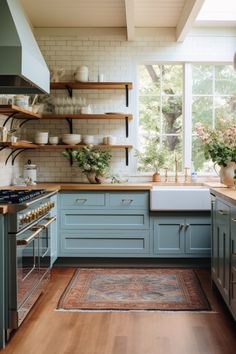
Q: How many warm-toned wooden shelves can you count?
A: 3